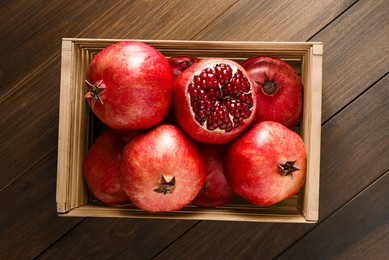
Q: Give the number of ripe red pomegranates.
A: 8